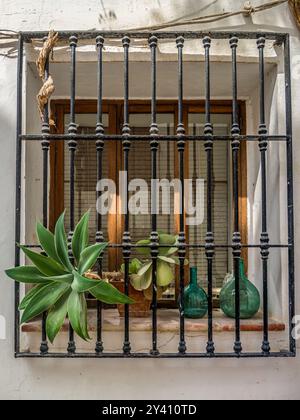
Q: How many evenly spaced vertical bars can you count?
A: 9